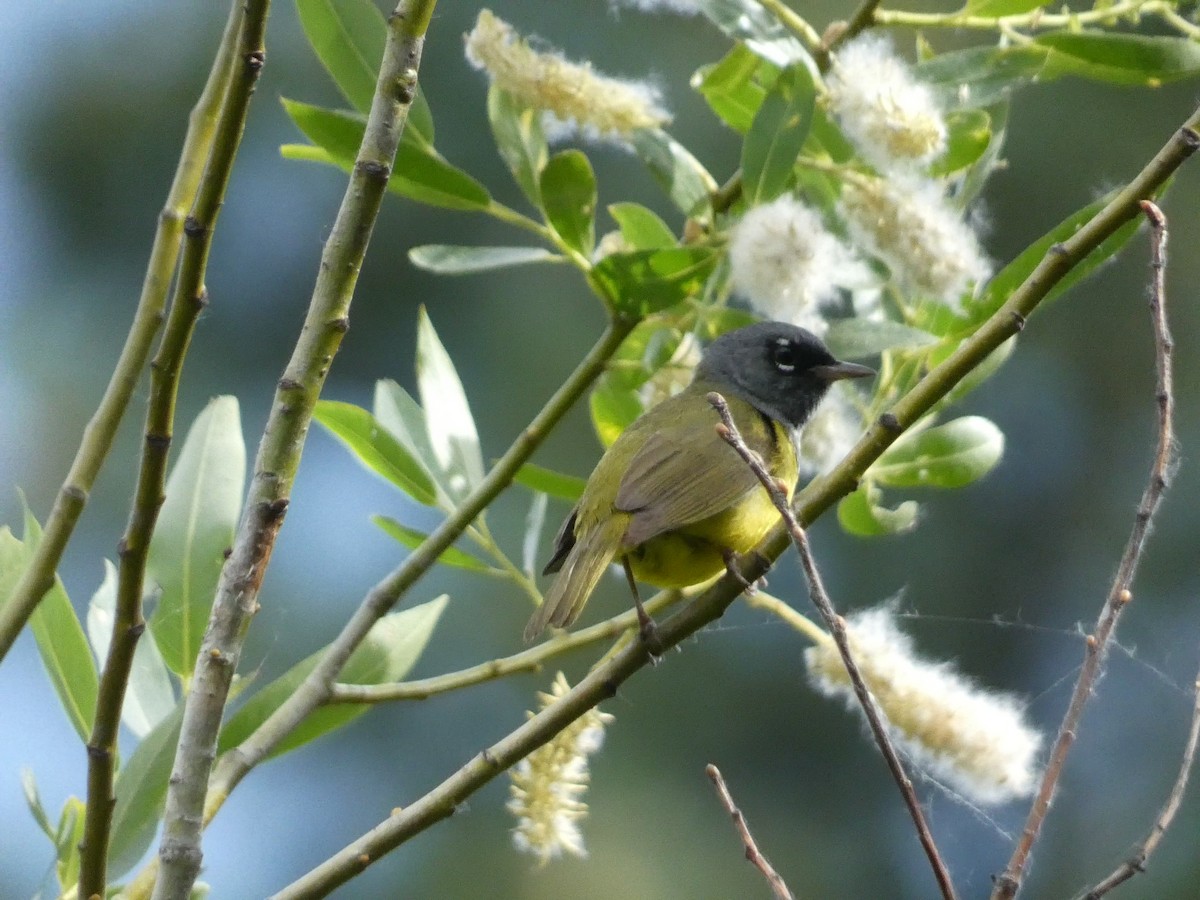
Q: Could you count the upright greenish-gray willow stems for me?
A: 3